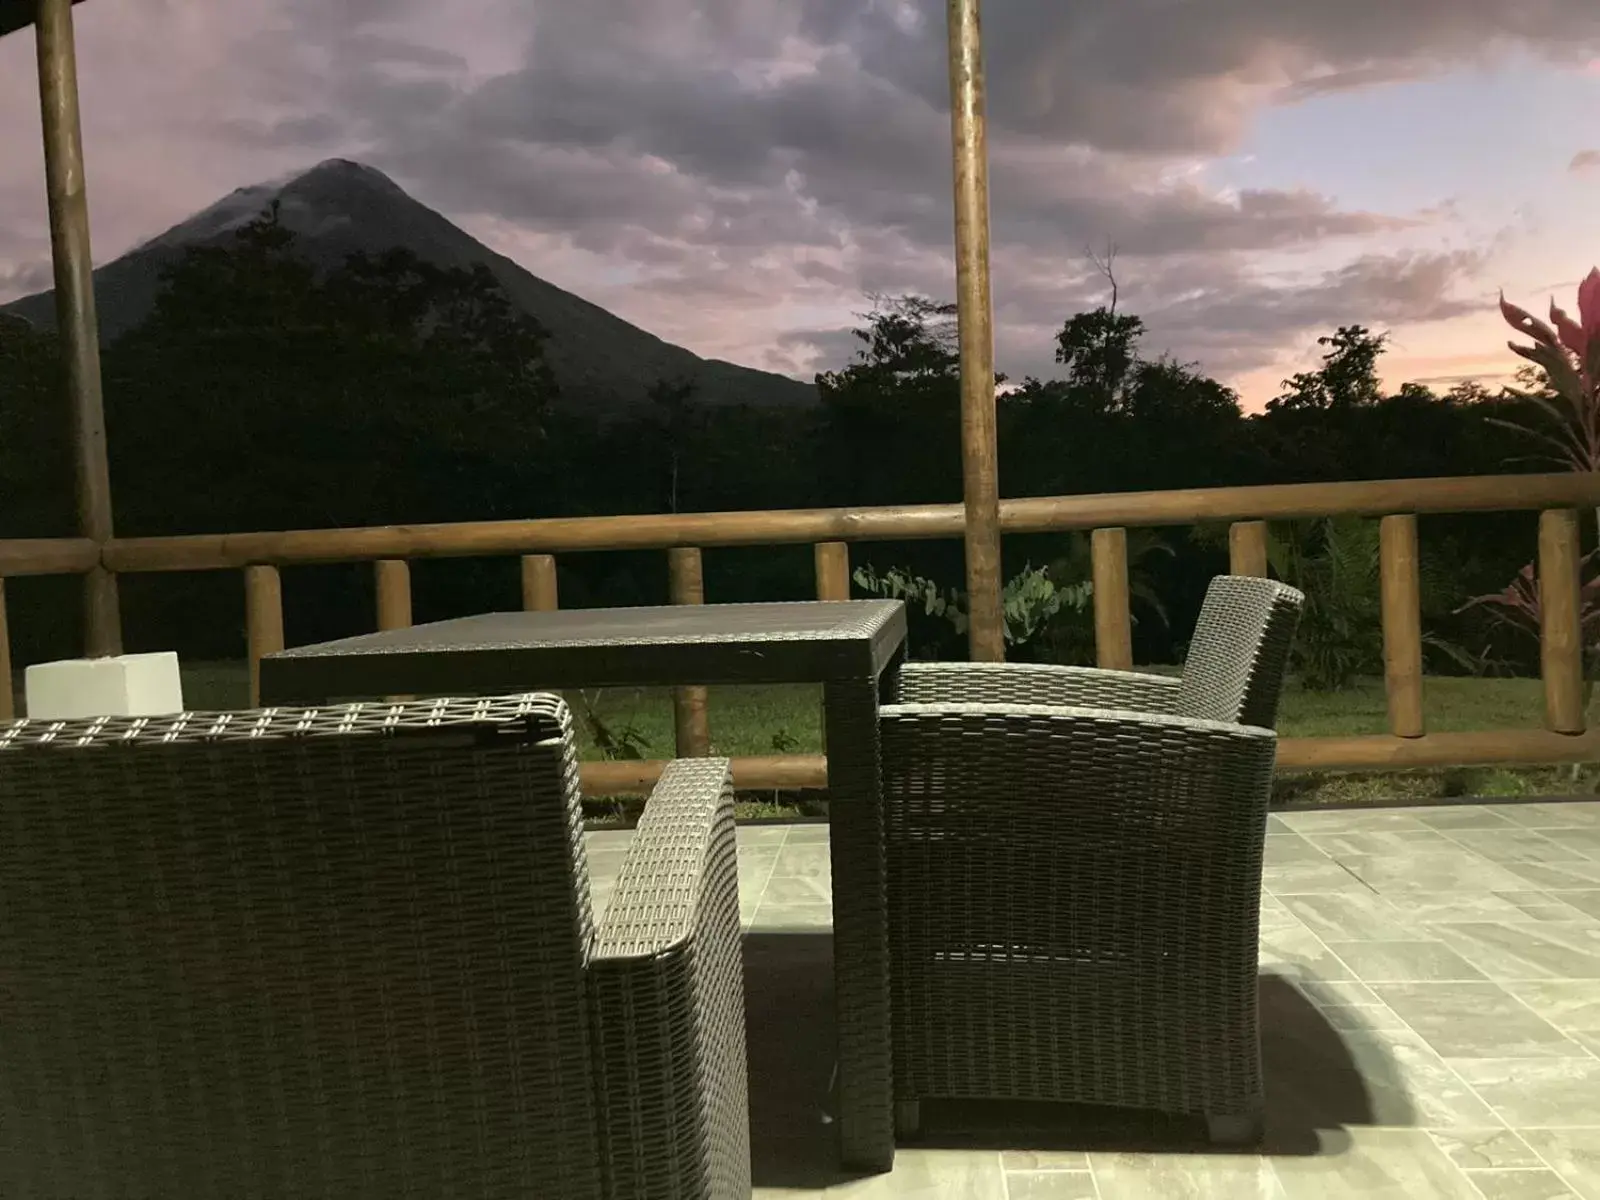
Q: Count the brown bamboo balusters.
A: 10